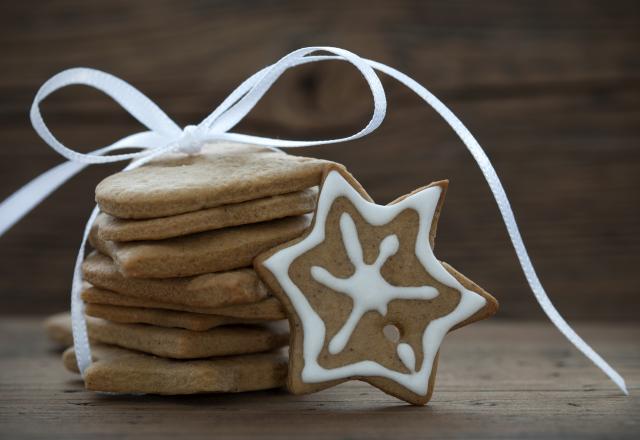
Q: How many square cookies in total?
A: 0